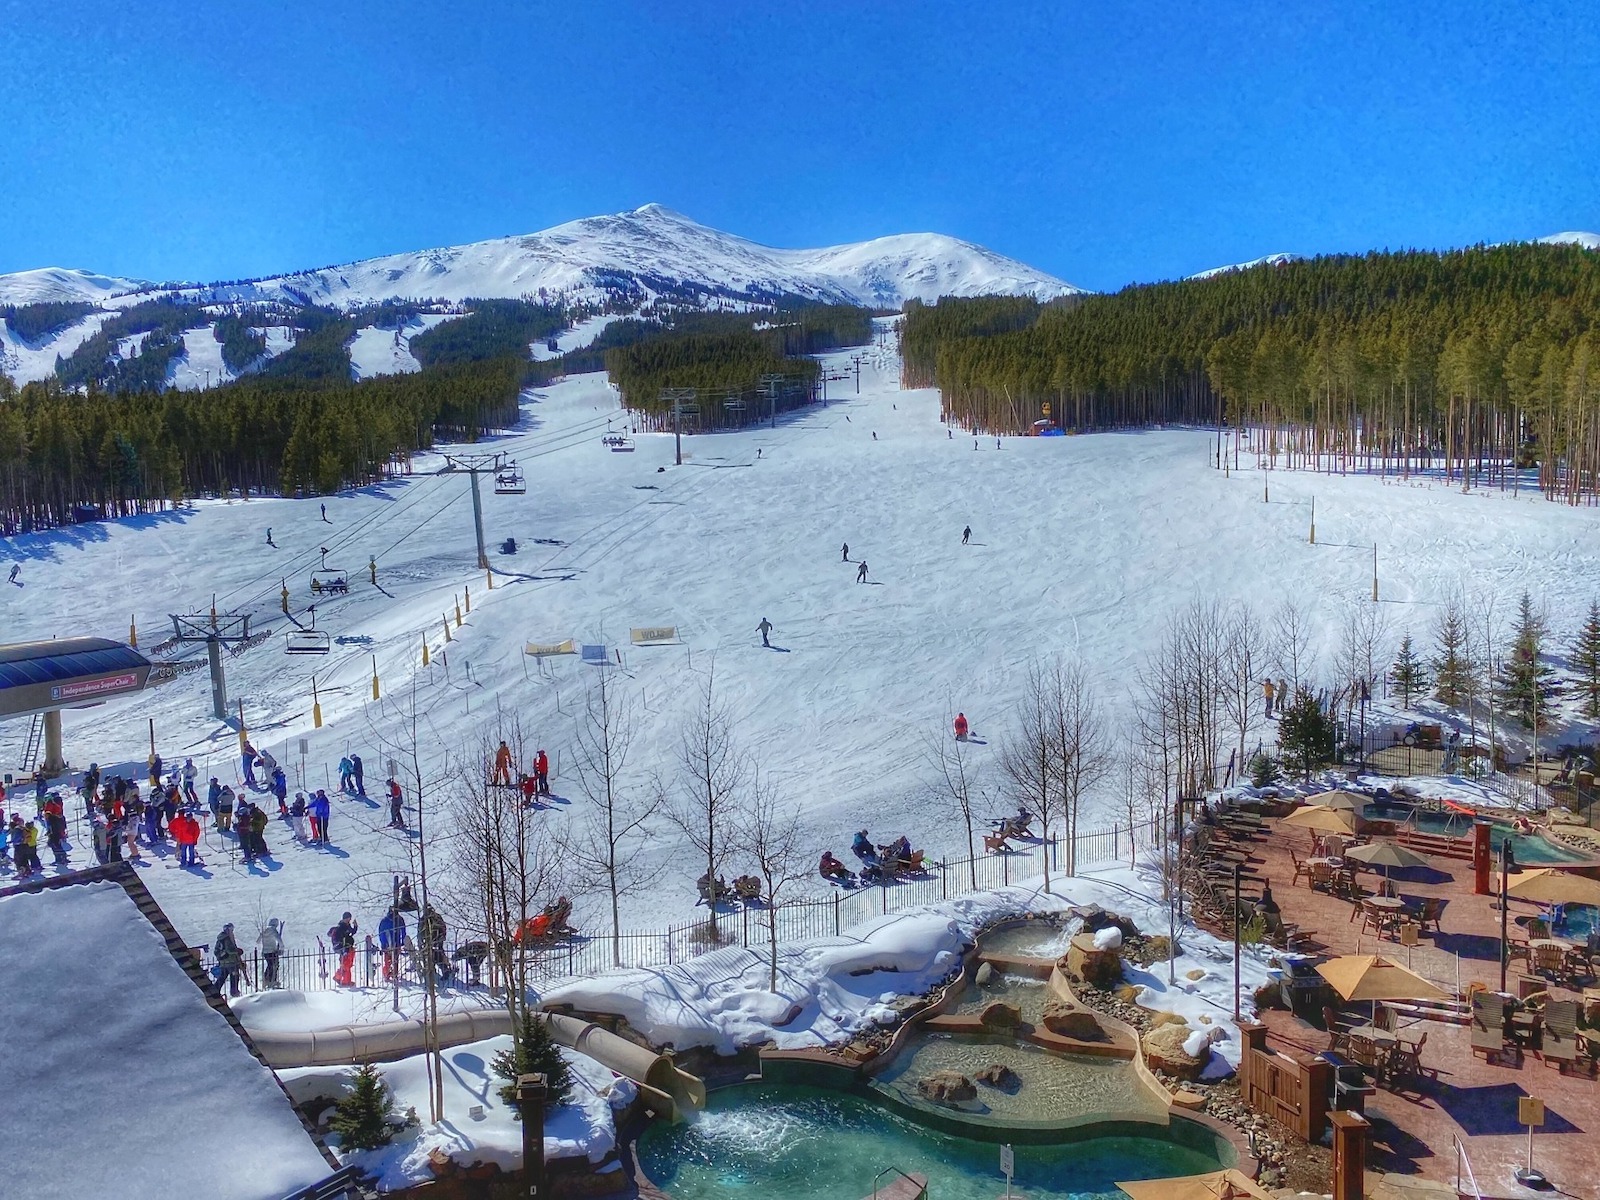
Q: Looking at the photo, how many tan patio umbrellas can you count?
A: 6